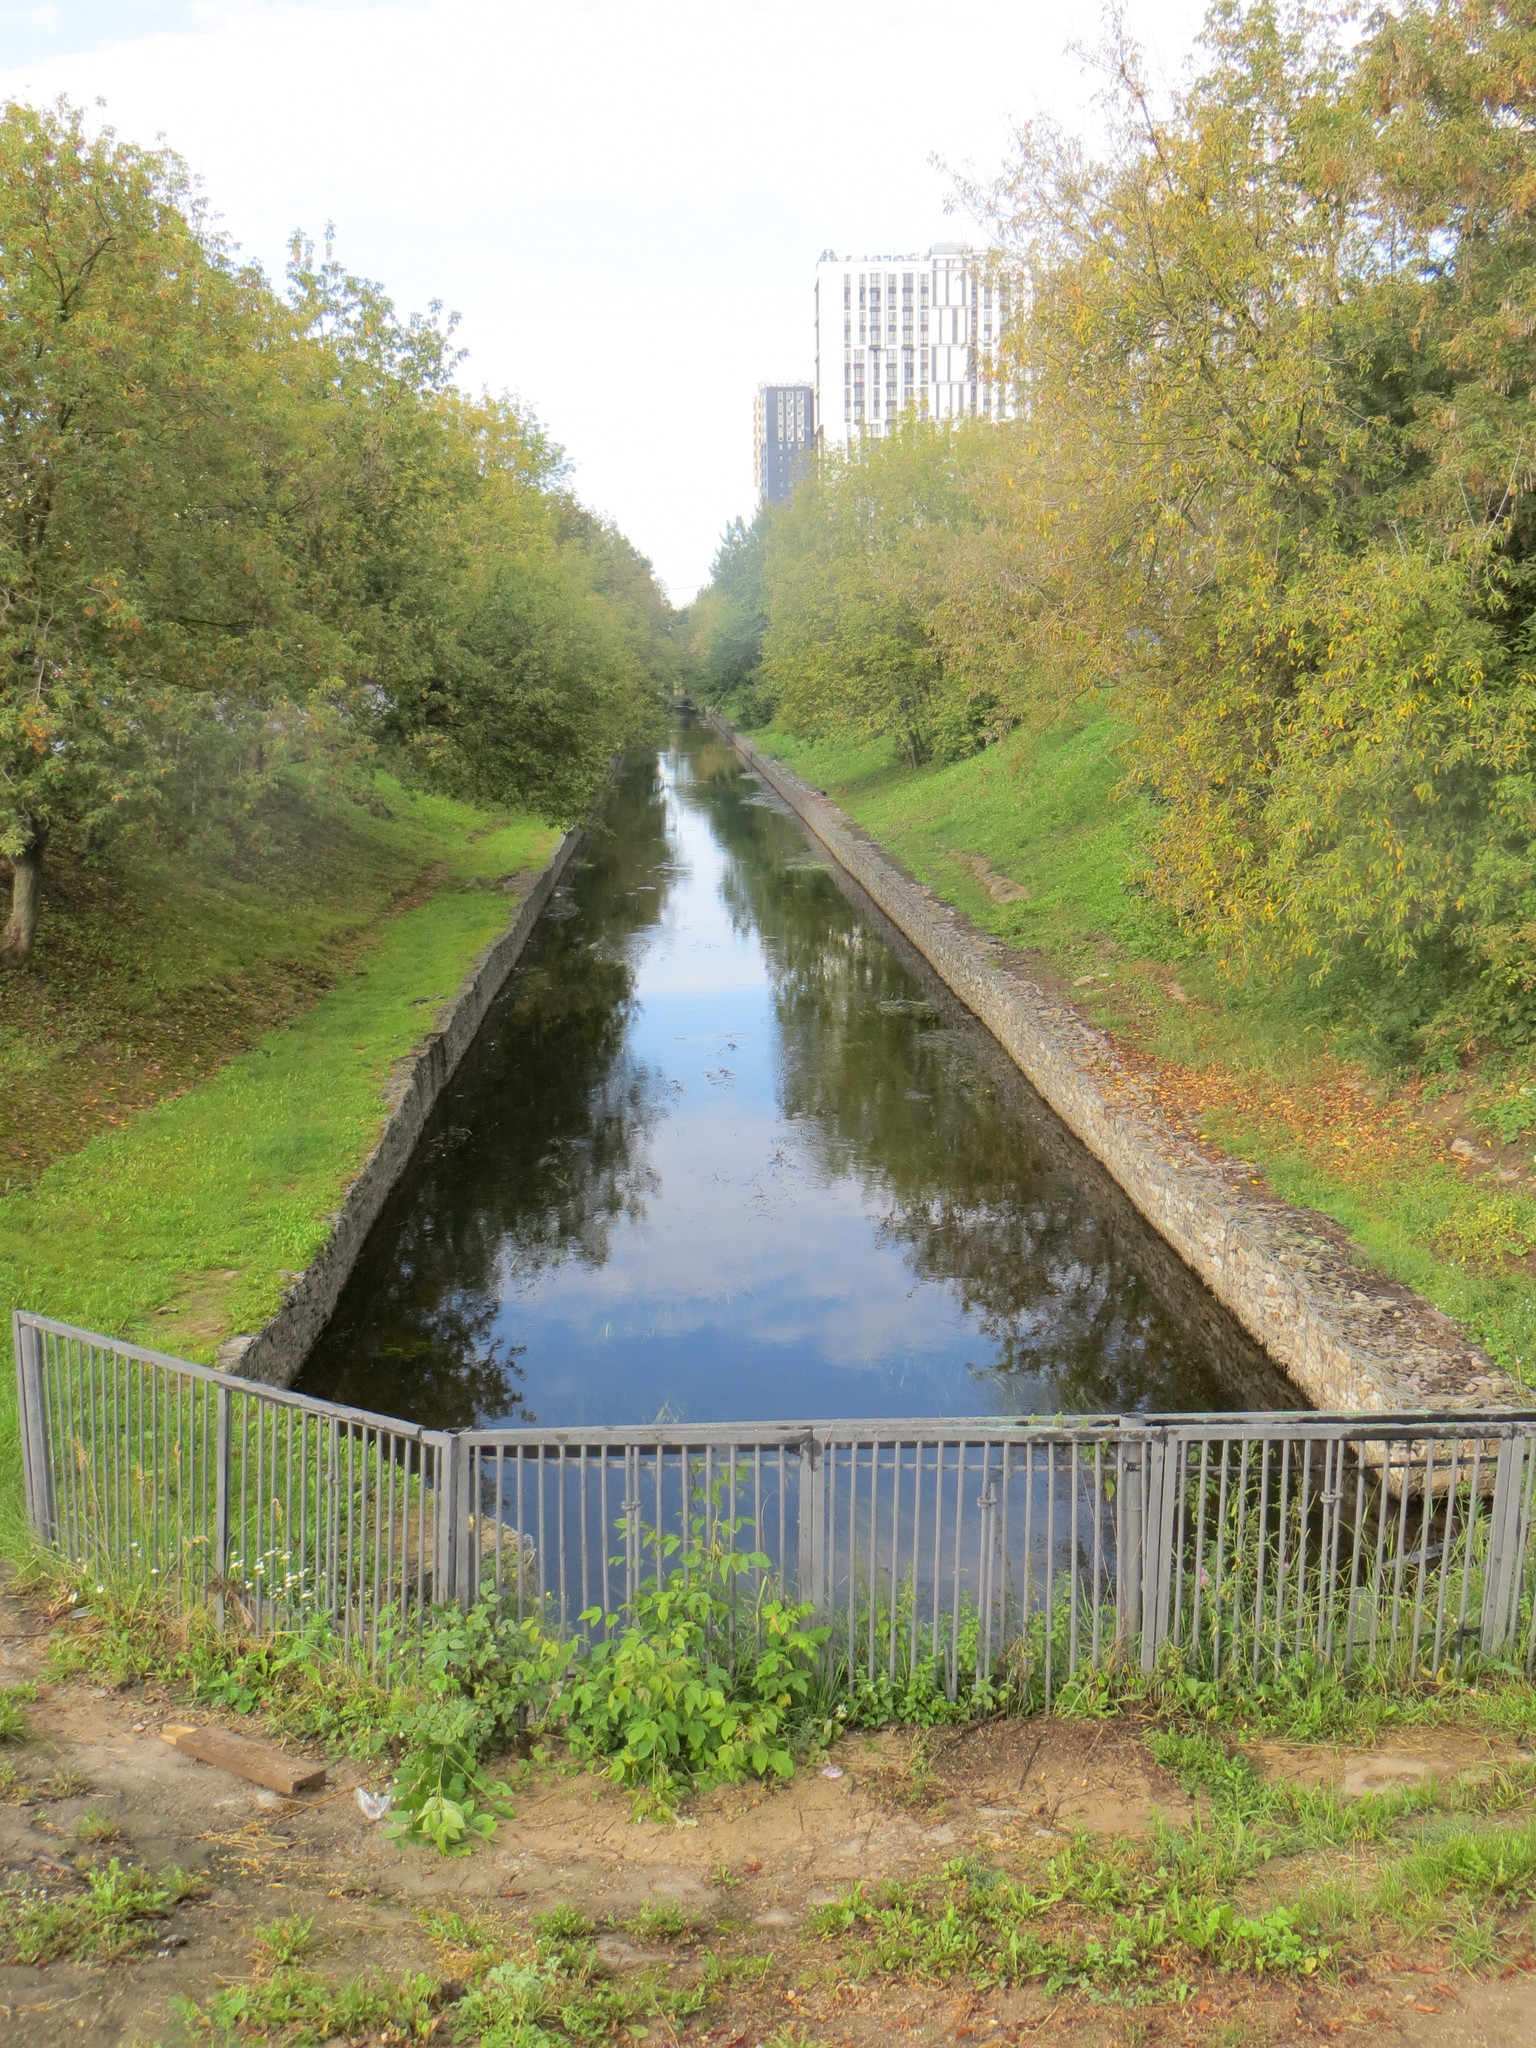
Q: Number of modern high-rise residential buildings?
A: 2